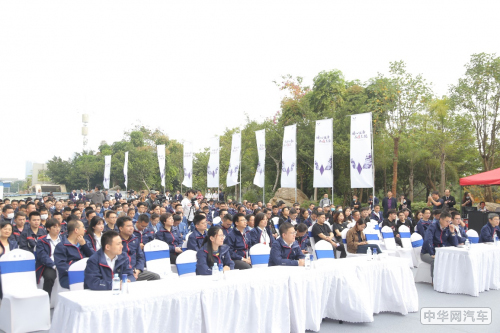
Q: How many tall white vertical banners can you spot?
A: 10